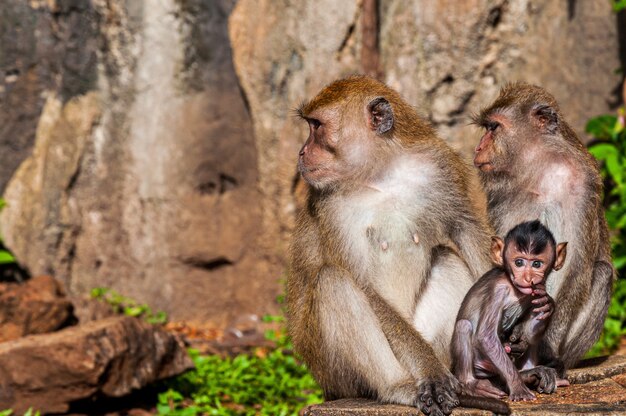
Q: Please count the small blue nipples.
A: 0